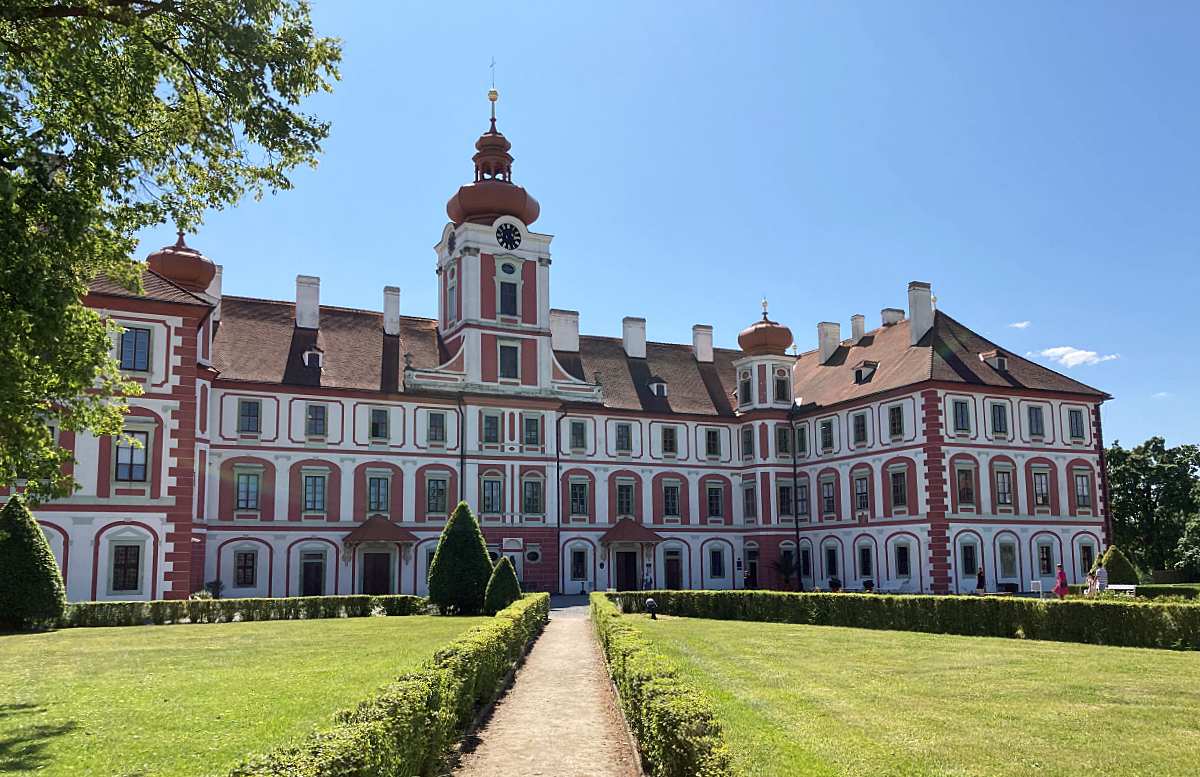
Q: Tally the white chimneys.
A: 10